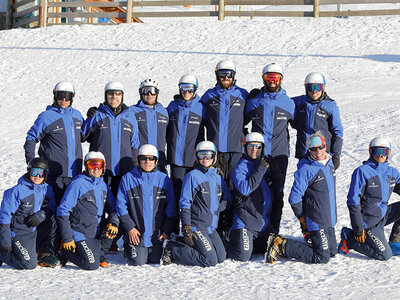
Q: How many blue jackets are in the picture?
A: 14